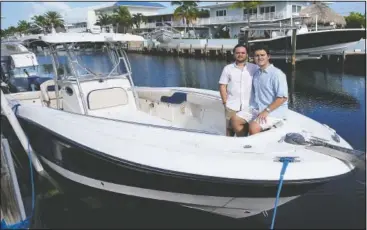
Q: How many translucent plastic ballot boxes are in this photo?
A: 0